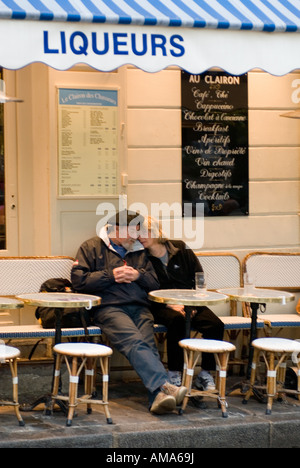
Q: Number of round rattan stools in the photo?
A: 4